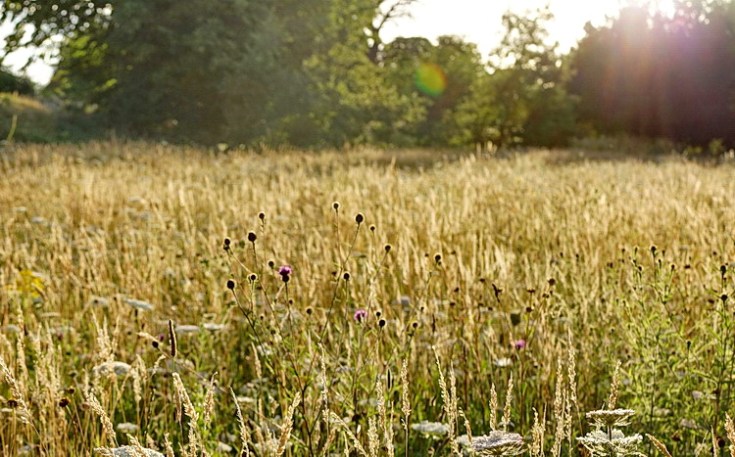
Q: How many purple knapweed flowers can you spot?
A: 3